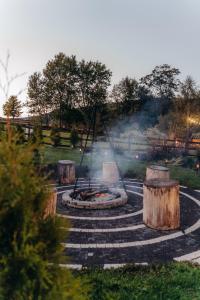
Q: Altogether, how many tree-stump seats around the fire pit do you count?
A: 5